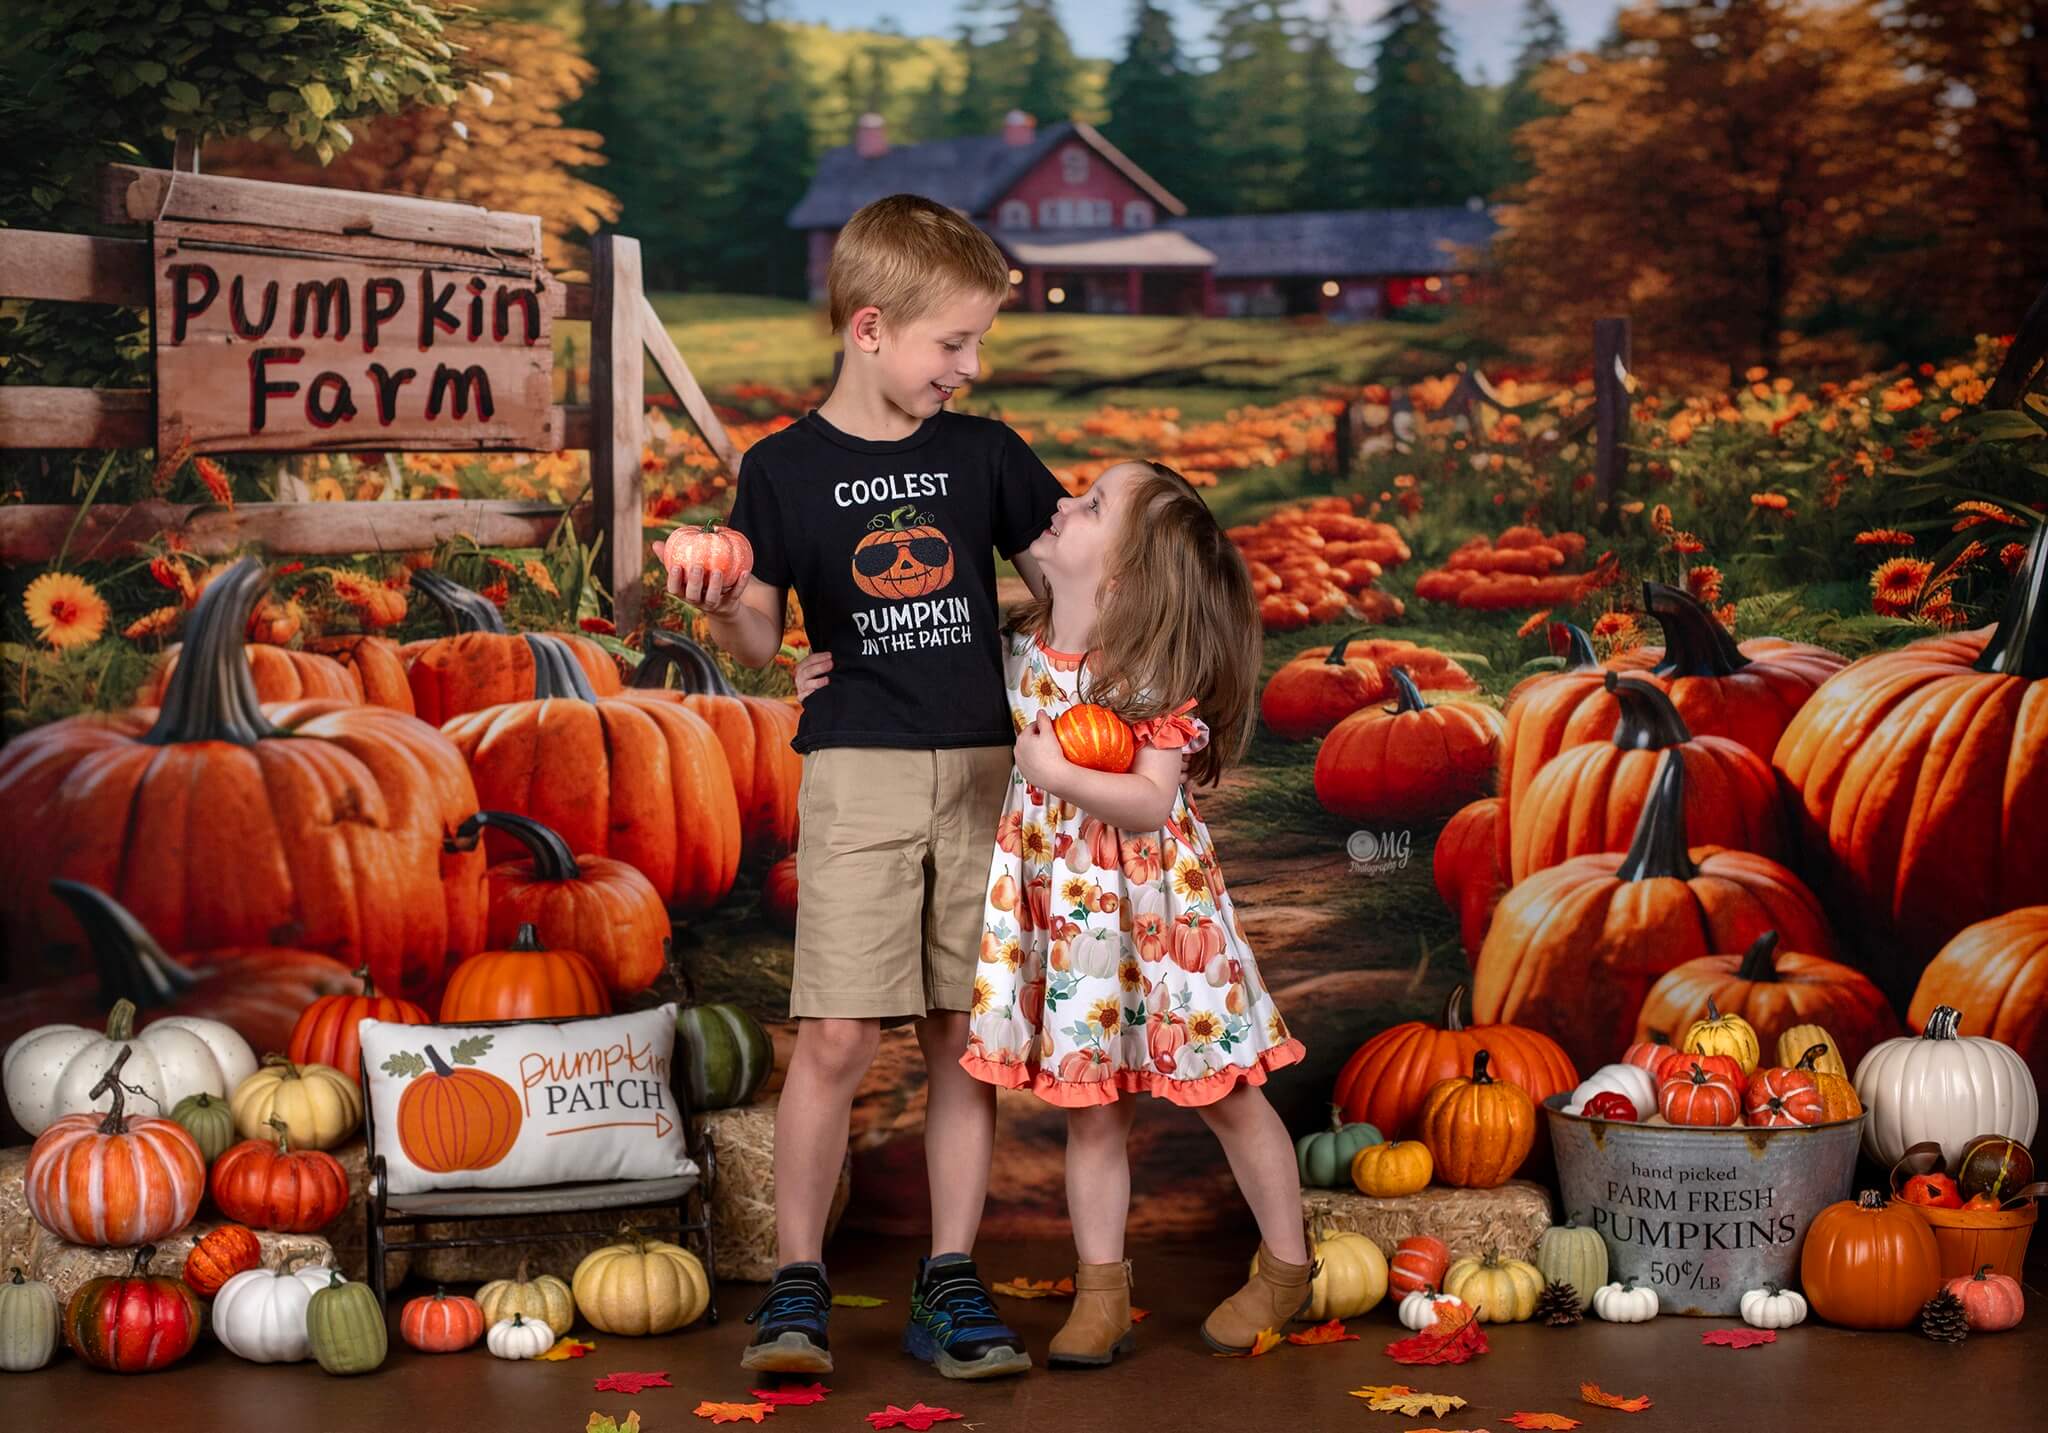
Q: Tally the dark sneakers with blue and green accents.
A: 2